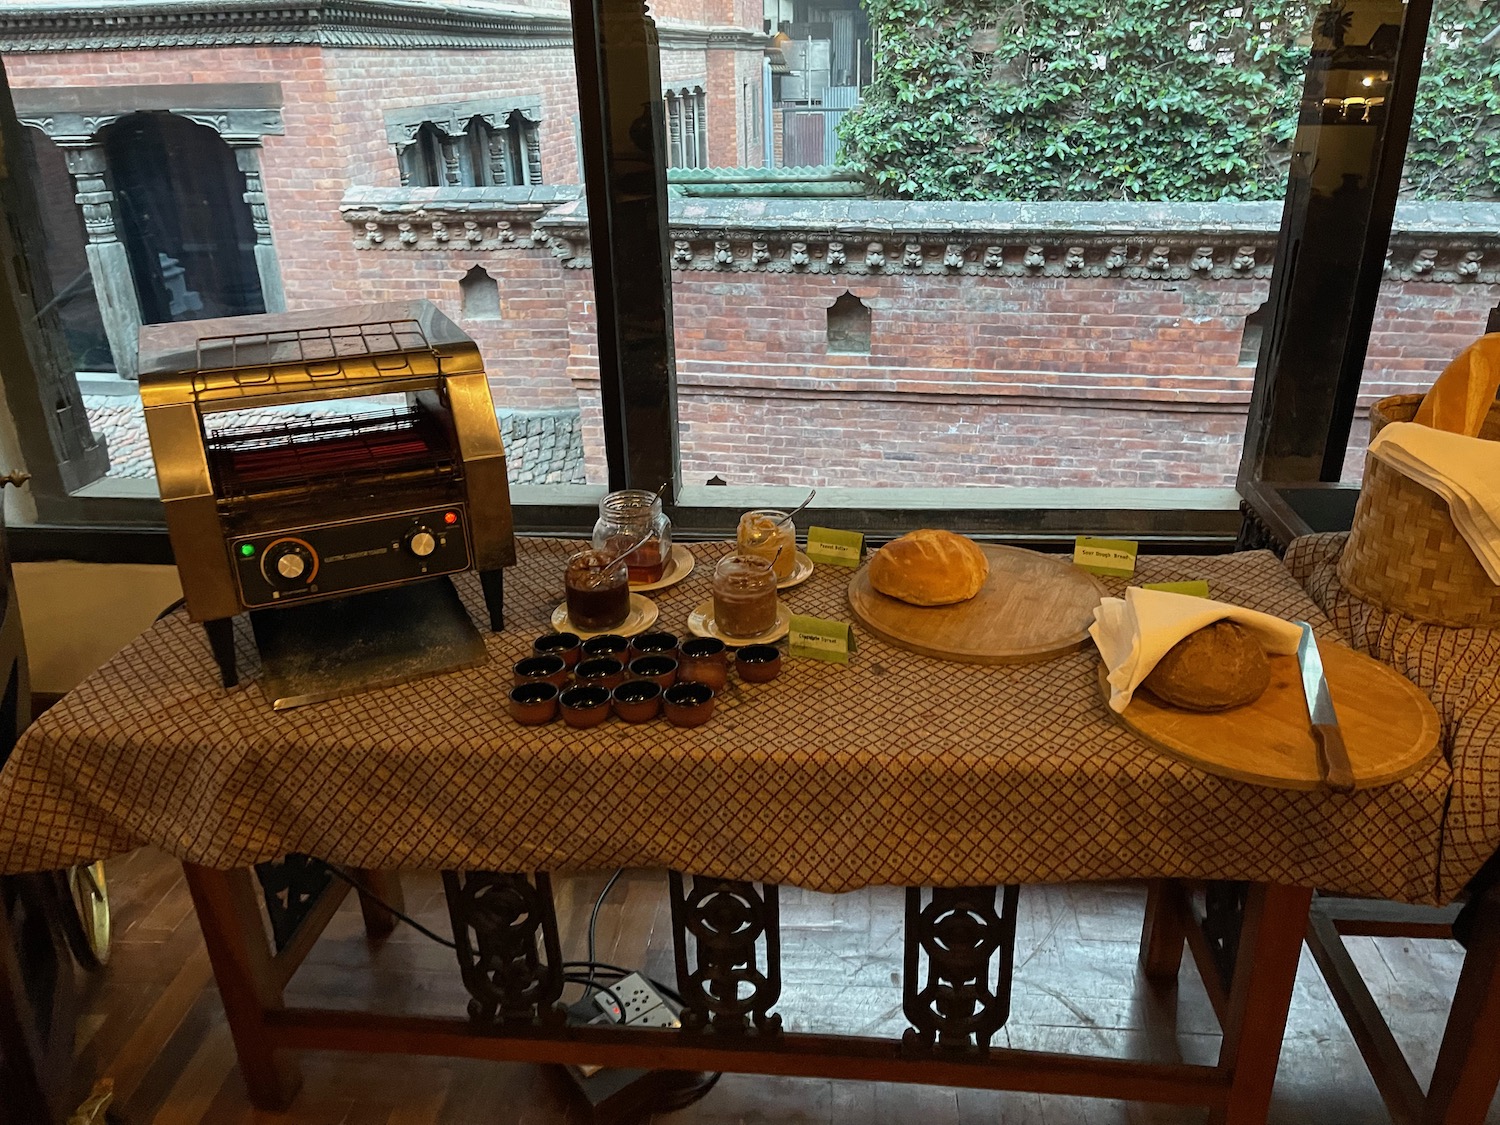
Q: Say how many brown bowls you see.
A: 12